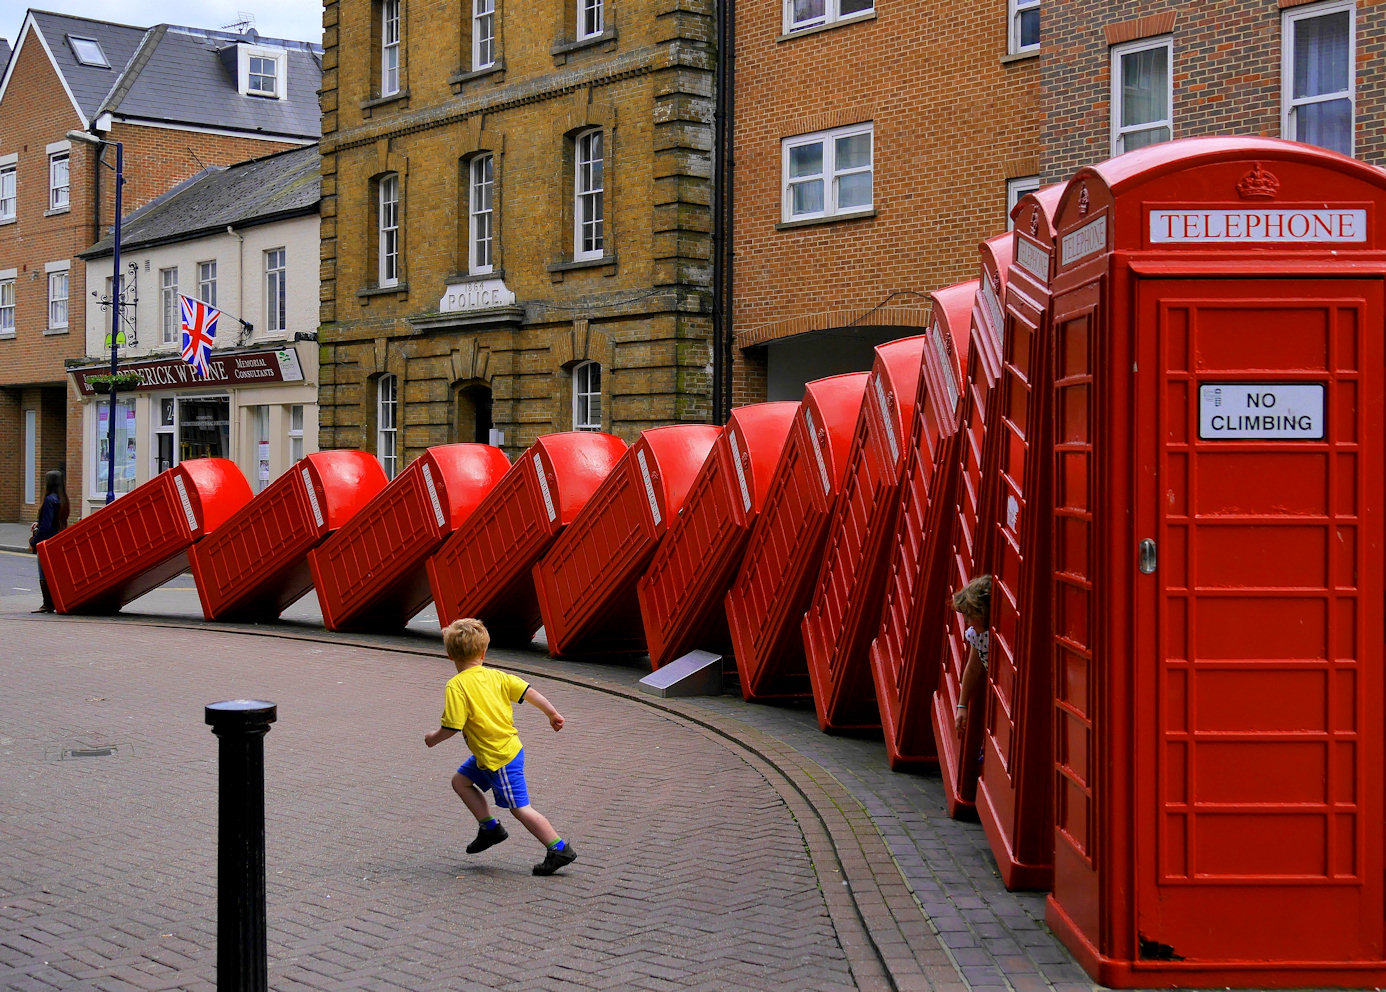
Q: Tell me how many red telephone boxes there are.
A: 12